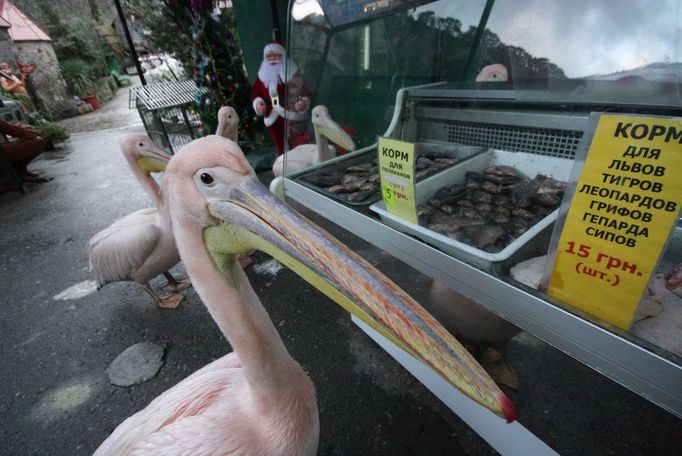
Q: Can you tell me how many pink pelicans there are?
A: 5